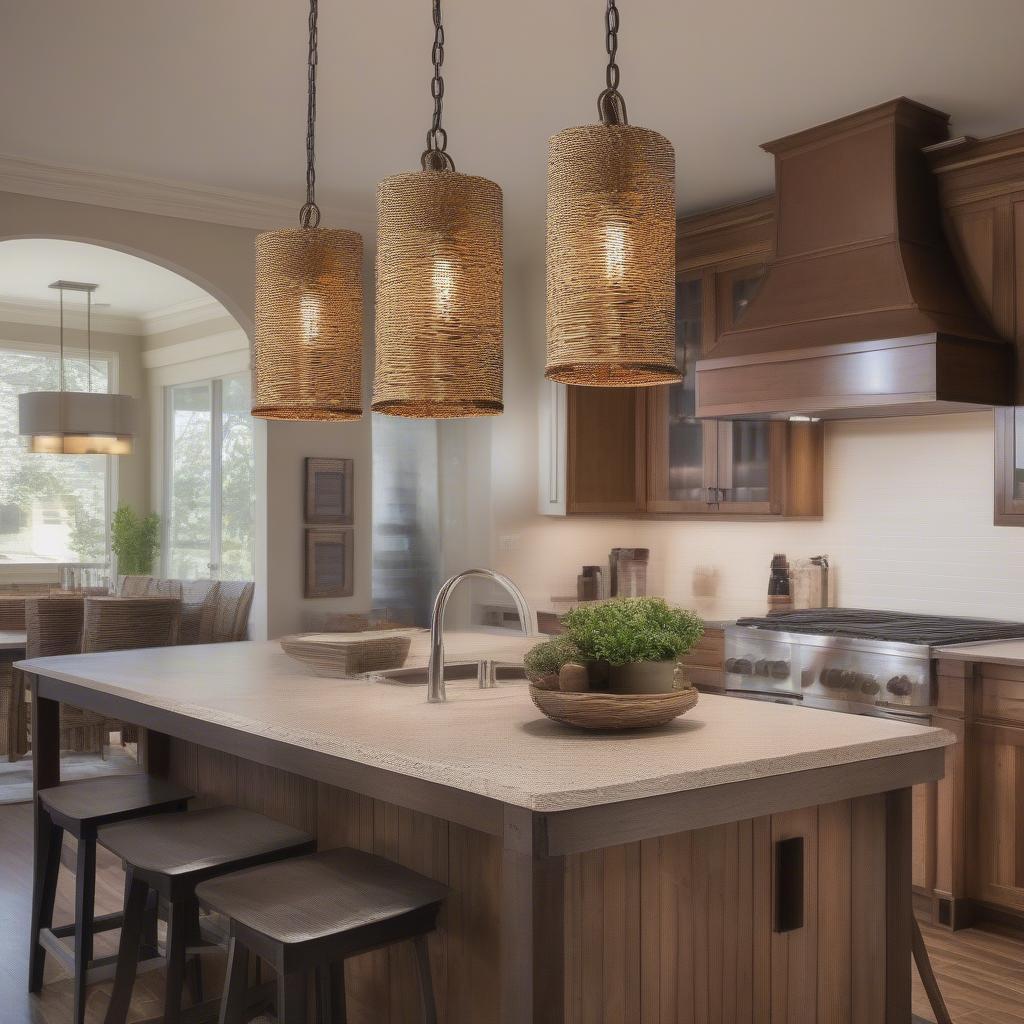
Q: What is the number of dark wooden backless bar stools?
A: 3